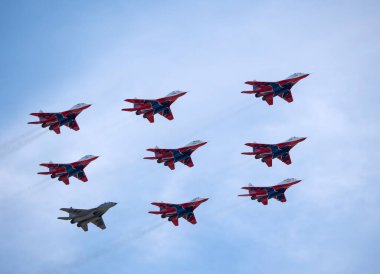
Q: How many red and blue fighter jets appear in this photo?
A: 8